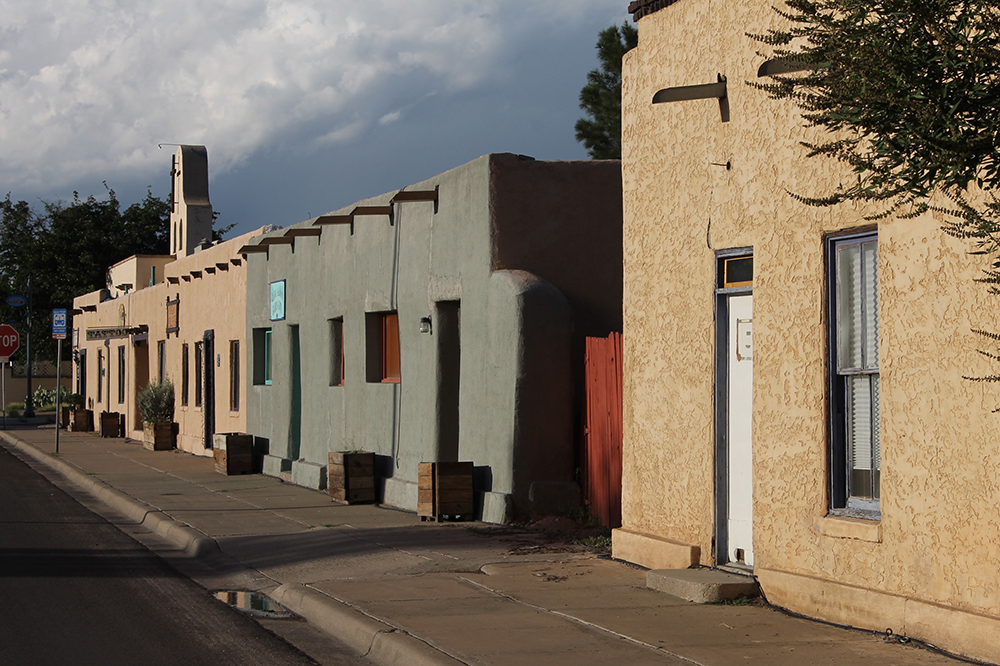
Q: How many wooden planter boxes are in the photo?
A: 7